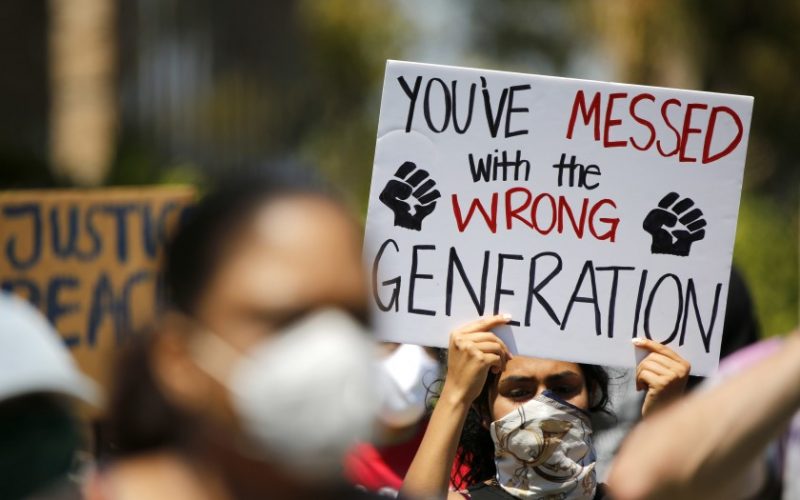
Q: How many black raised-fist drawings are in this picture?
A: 2